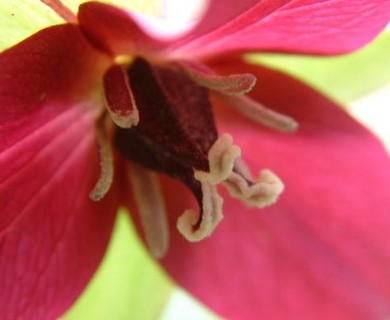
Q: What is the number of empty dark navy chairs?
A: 0